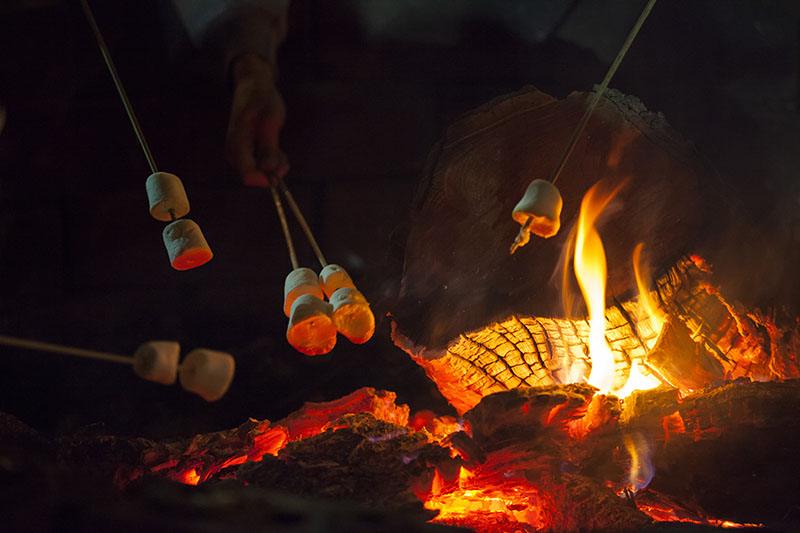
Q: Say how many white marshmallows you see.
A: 9